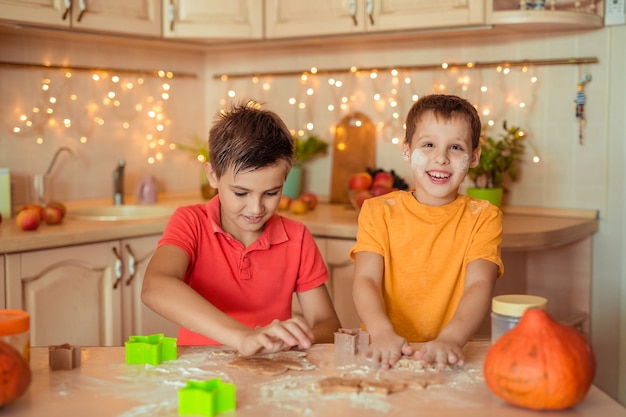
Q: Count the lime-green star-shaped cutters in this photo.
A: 2